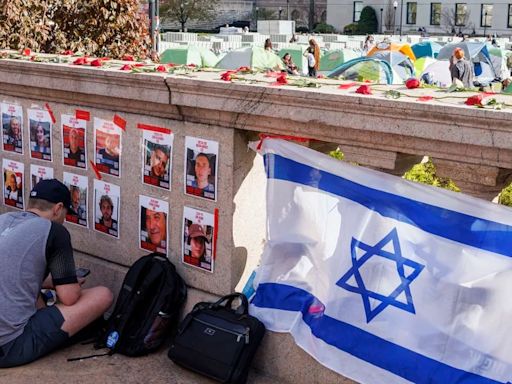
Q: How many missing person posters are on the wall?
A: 12